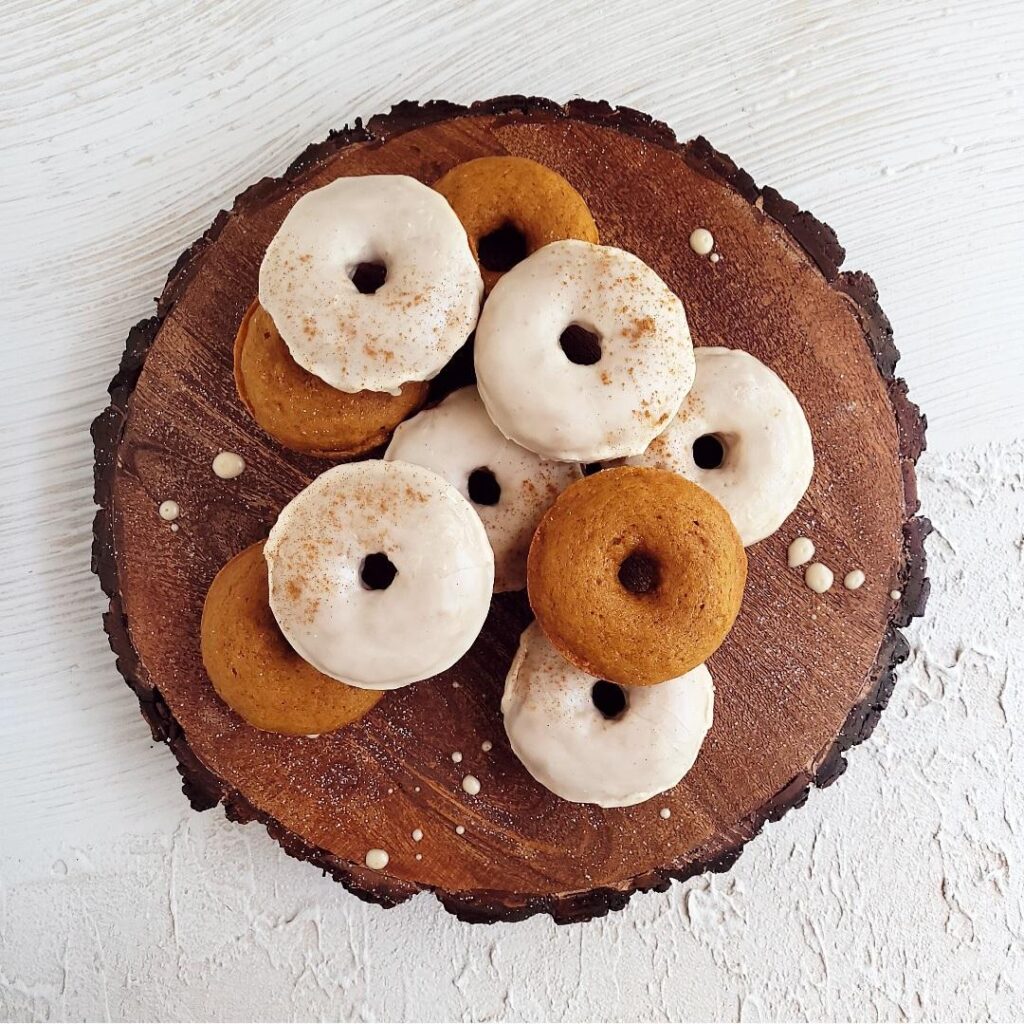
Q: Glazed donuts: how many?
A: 6